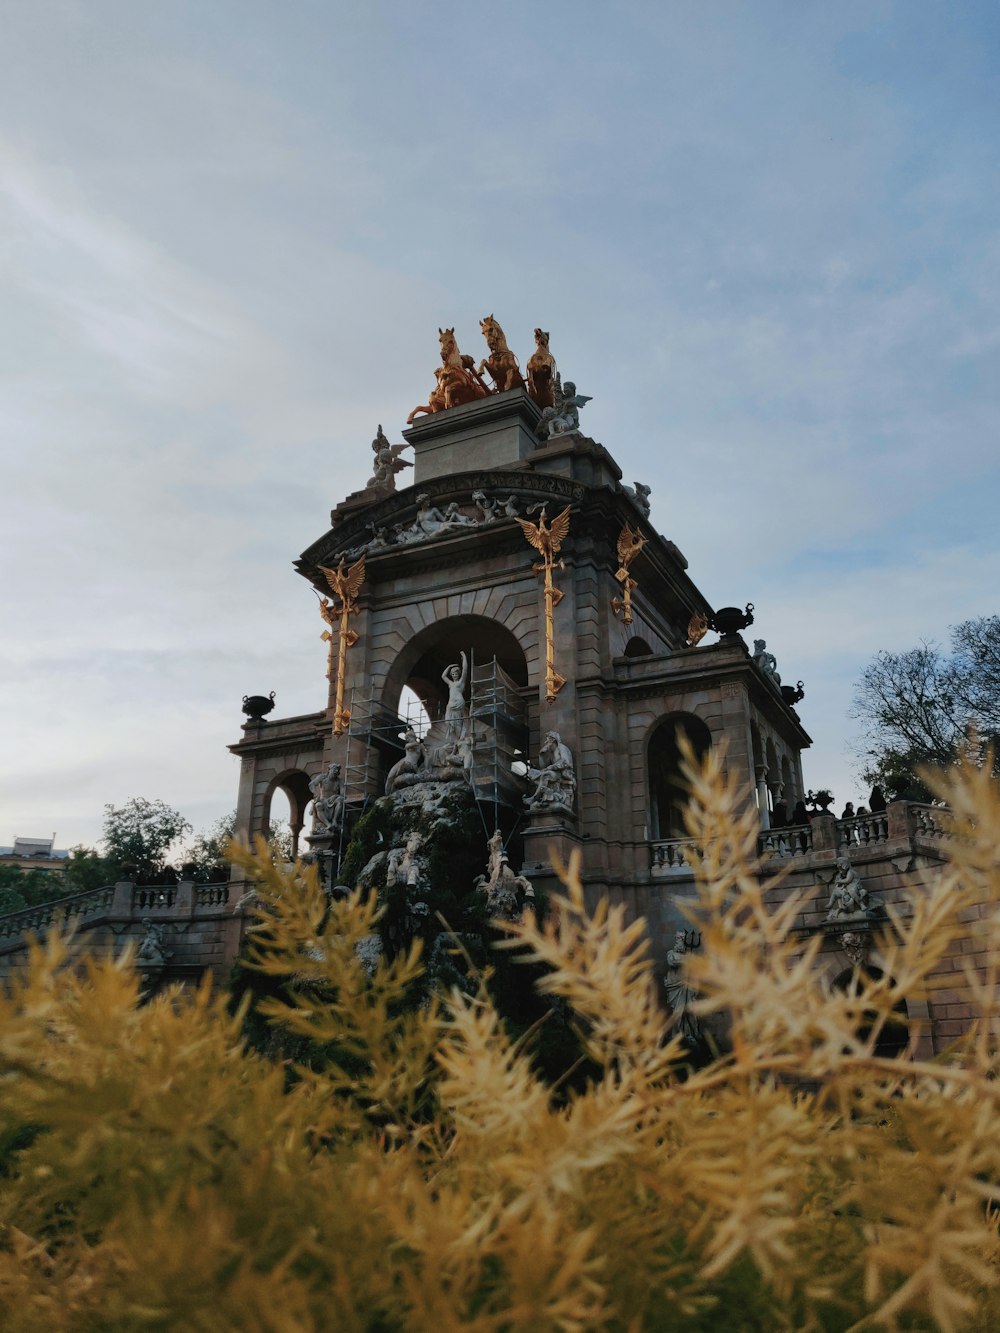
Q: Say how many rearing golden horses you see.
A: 3